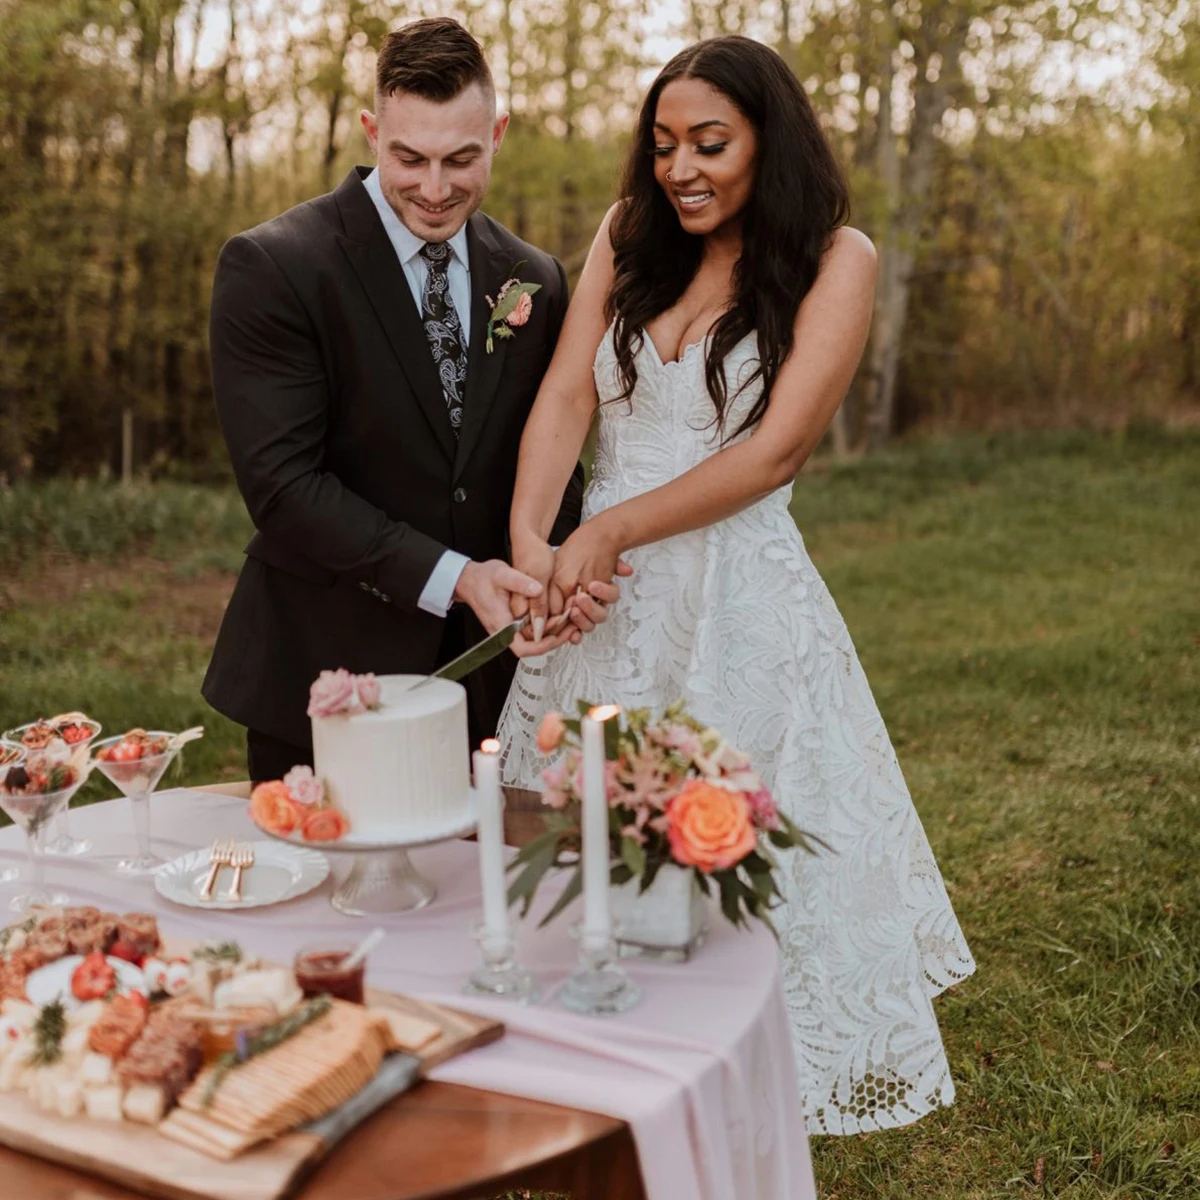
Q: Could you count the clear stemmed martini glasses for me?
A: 4